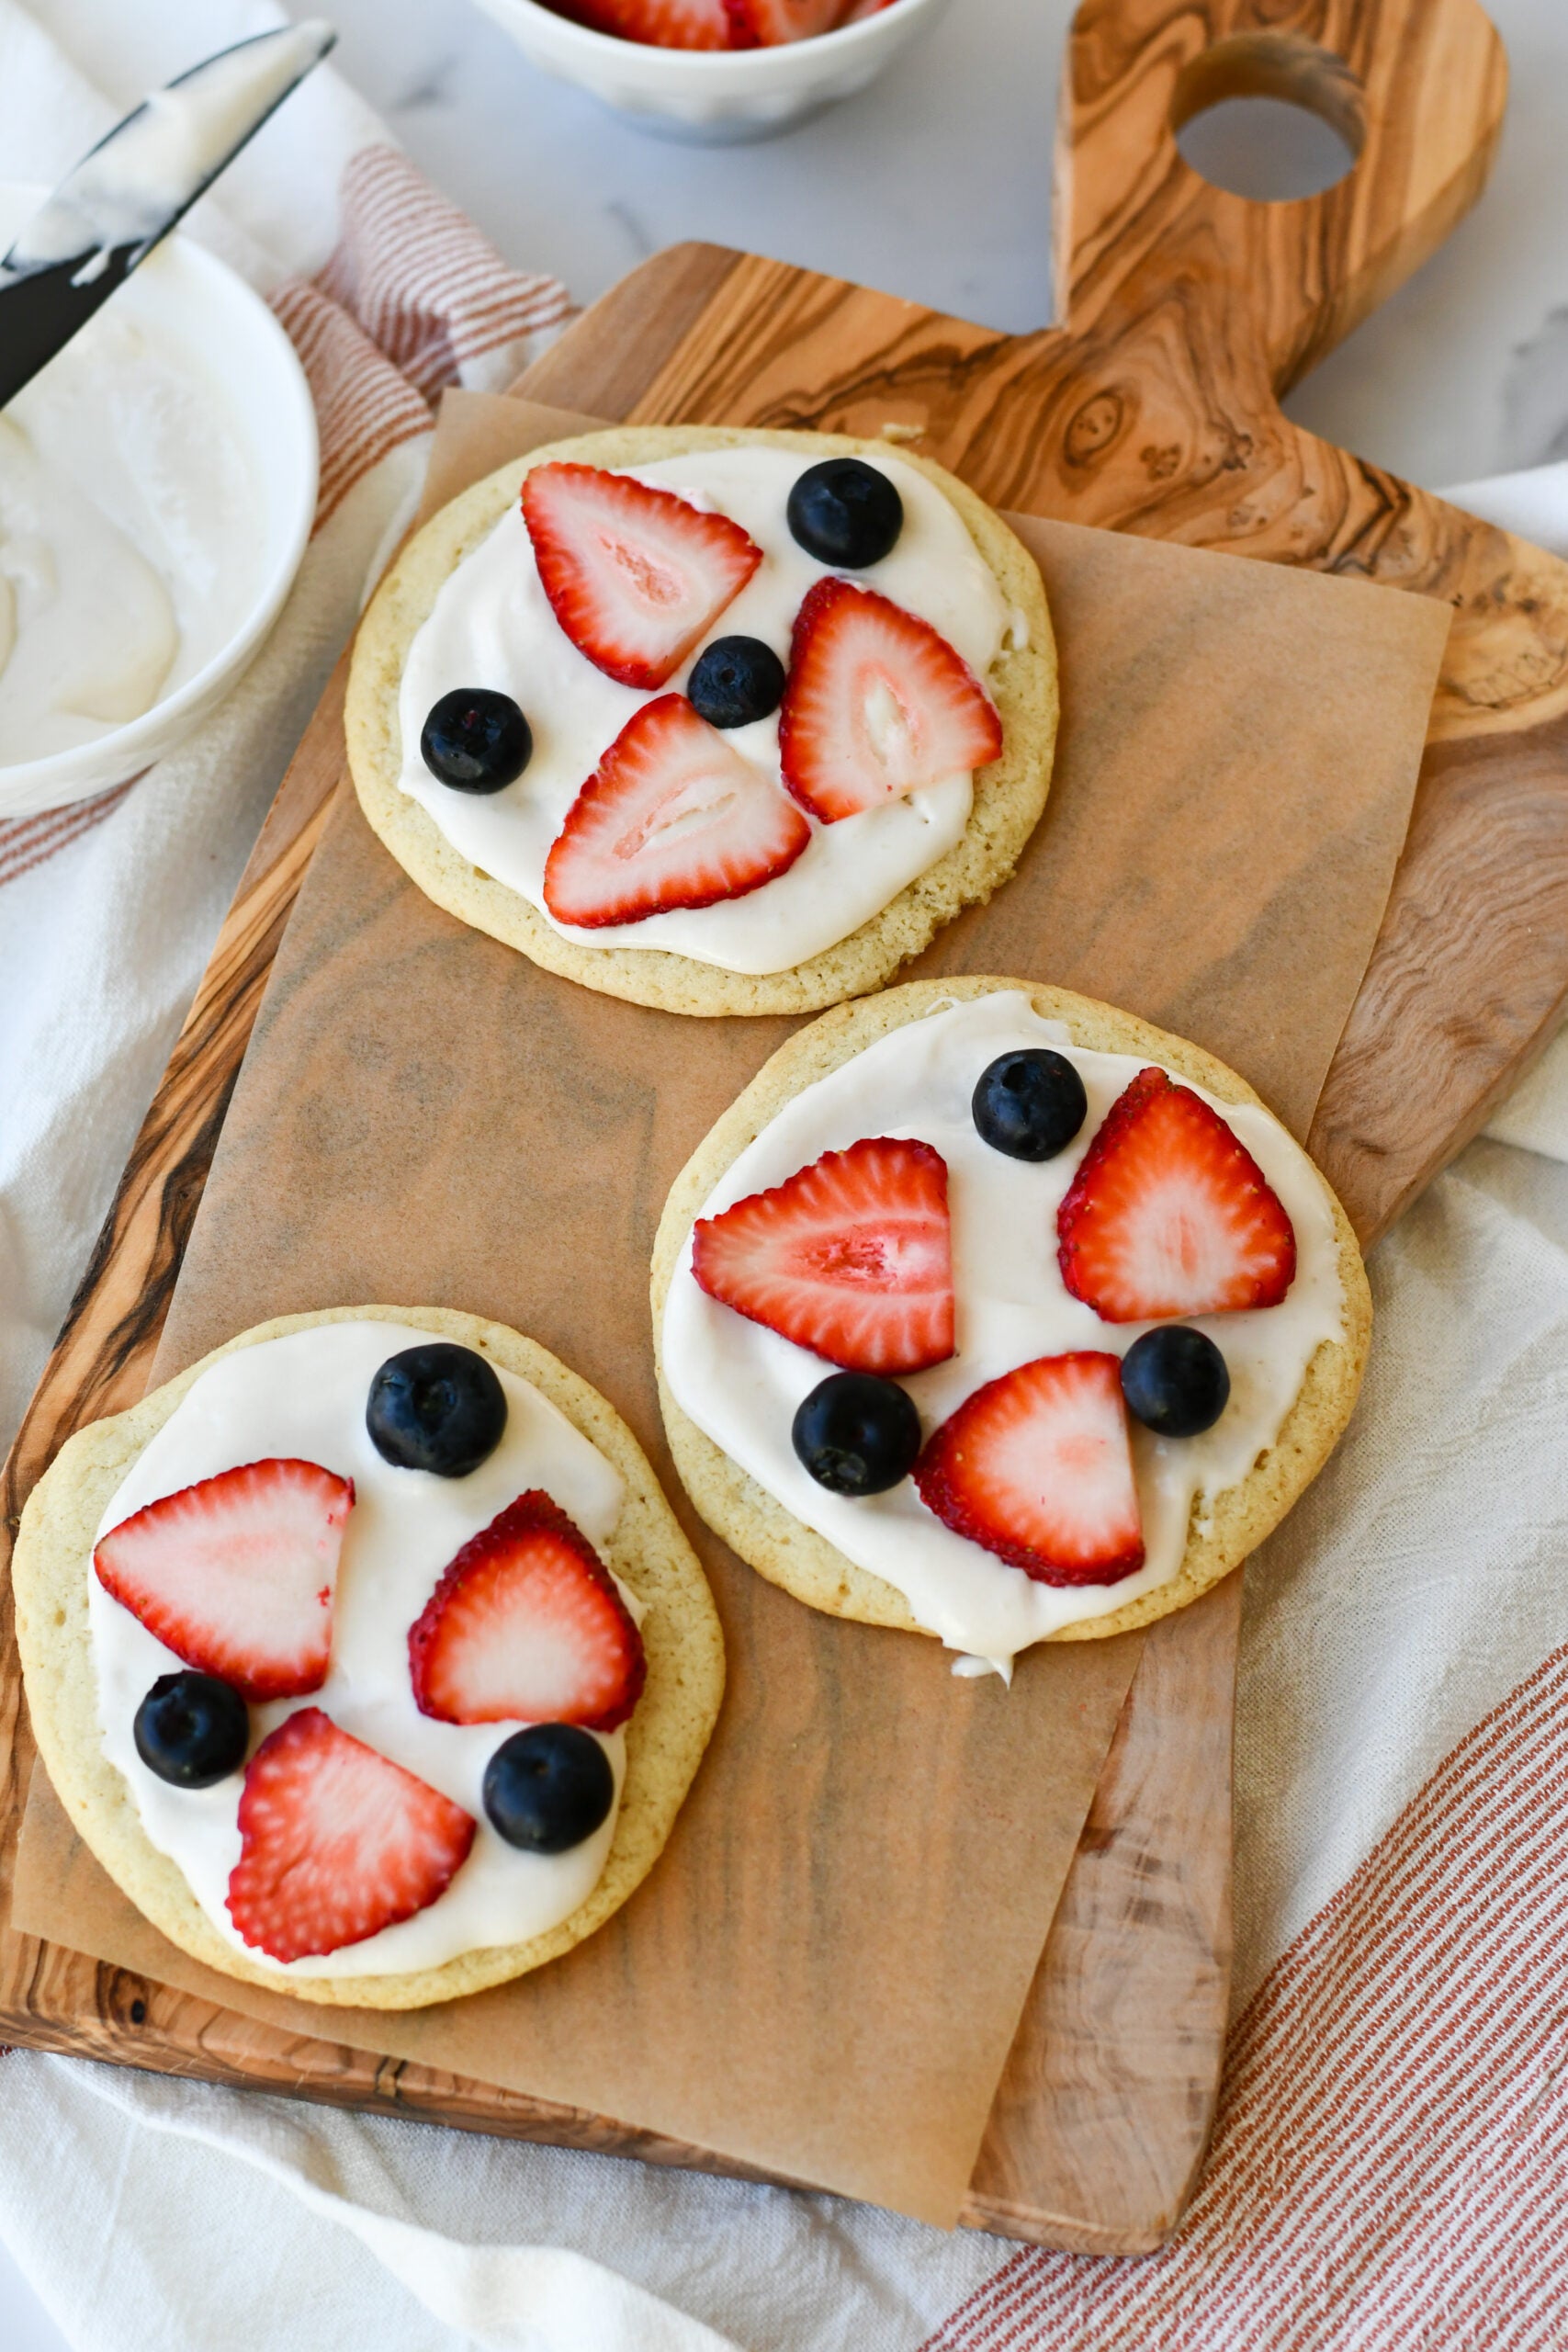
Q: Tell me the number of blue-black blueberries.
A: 9